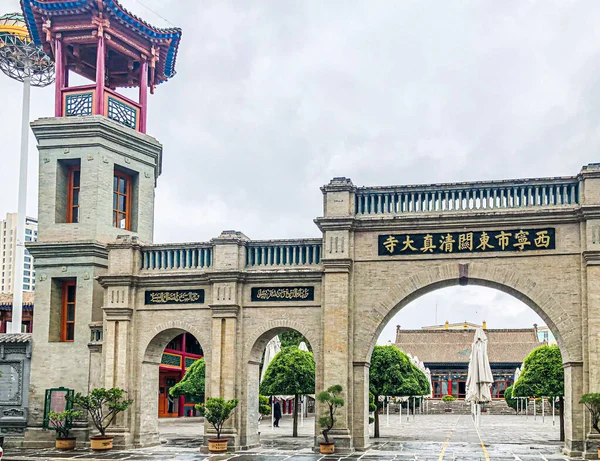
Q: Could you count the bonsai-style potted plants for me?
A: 5